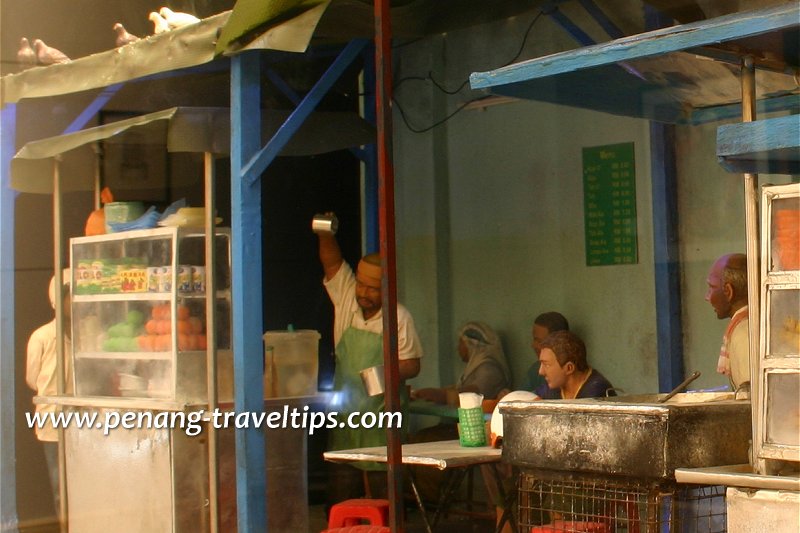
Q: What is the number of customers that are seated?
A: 3